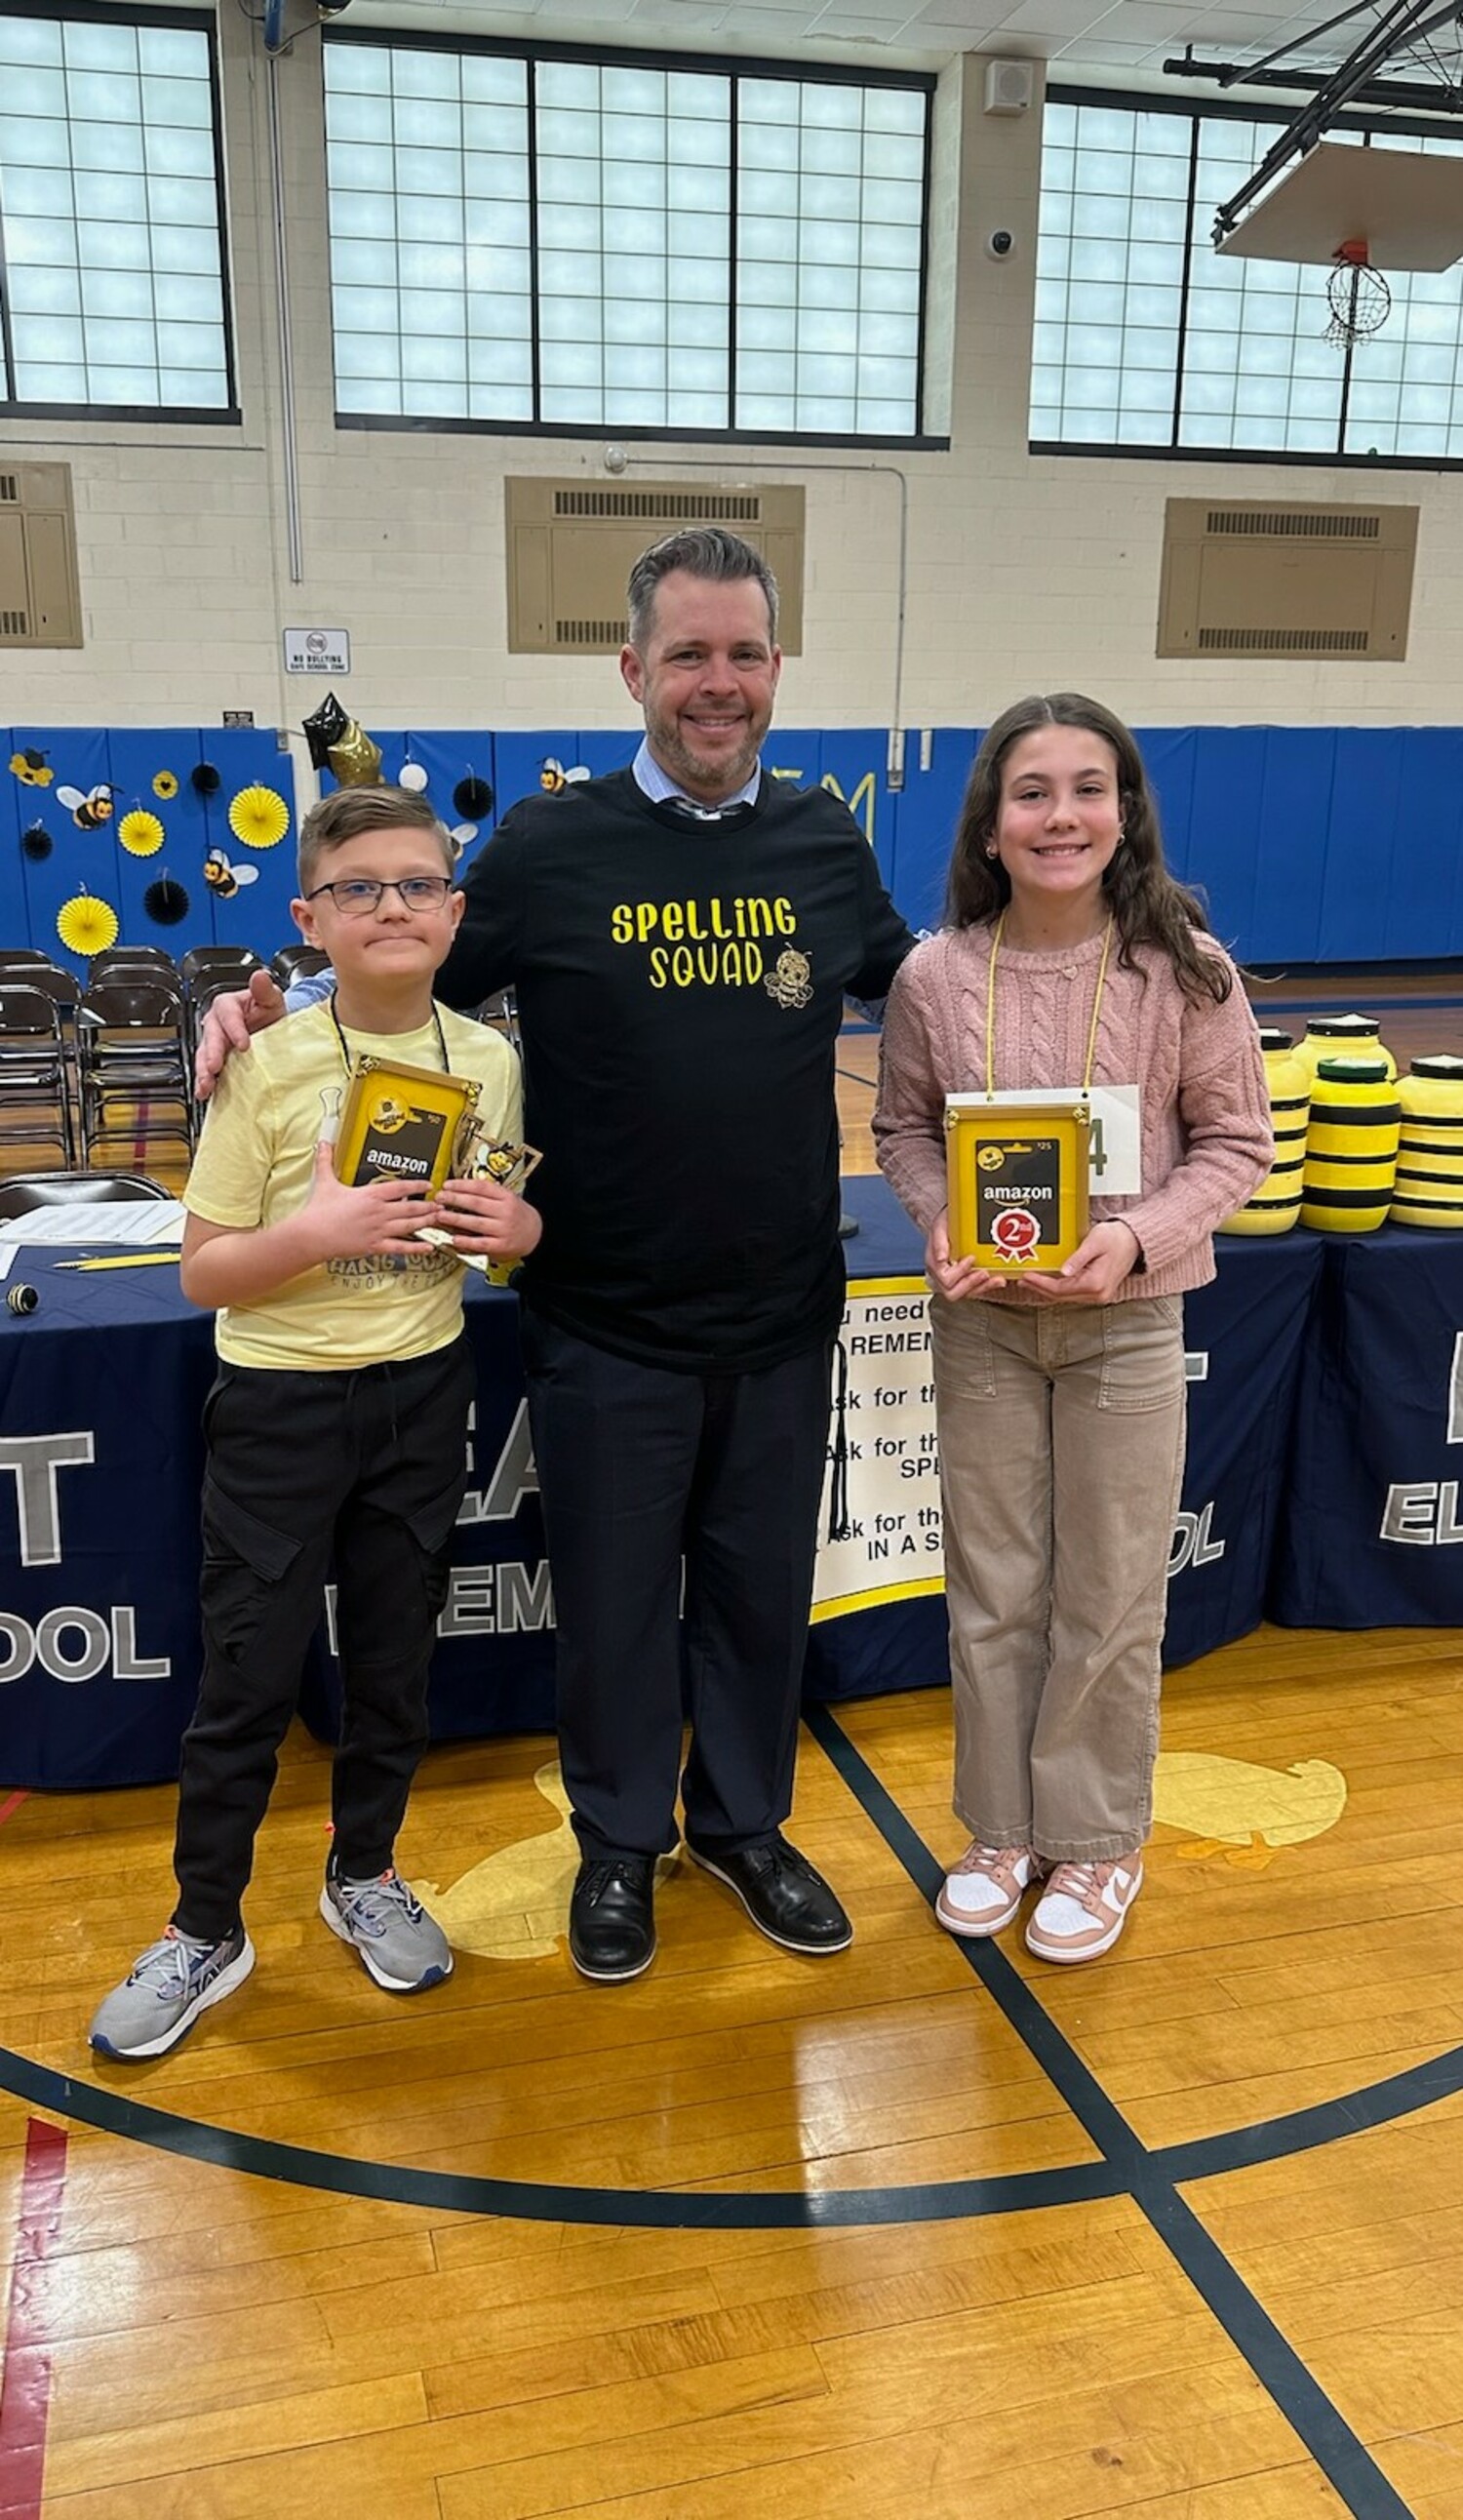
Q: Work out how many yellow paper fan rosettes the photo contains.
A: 3